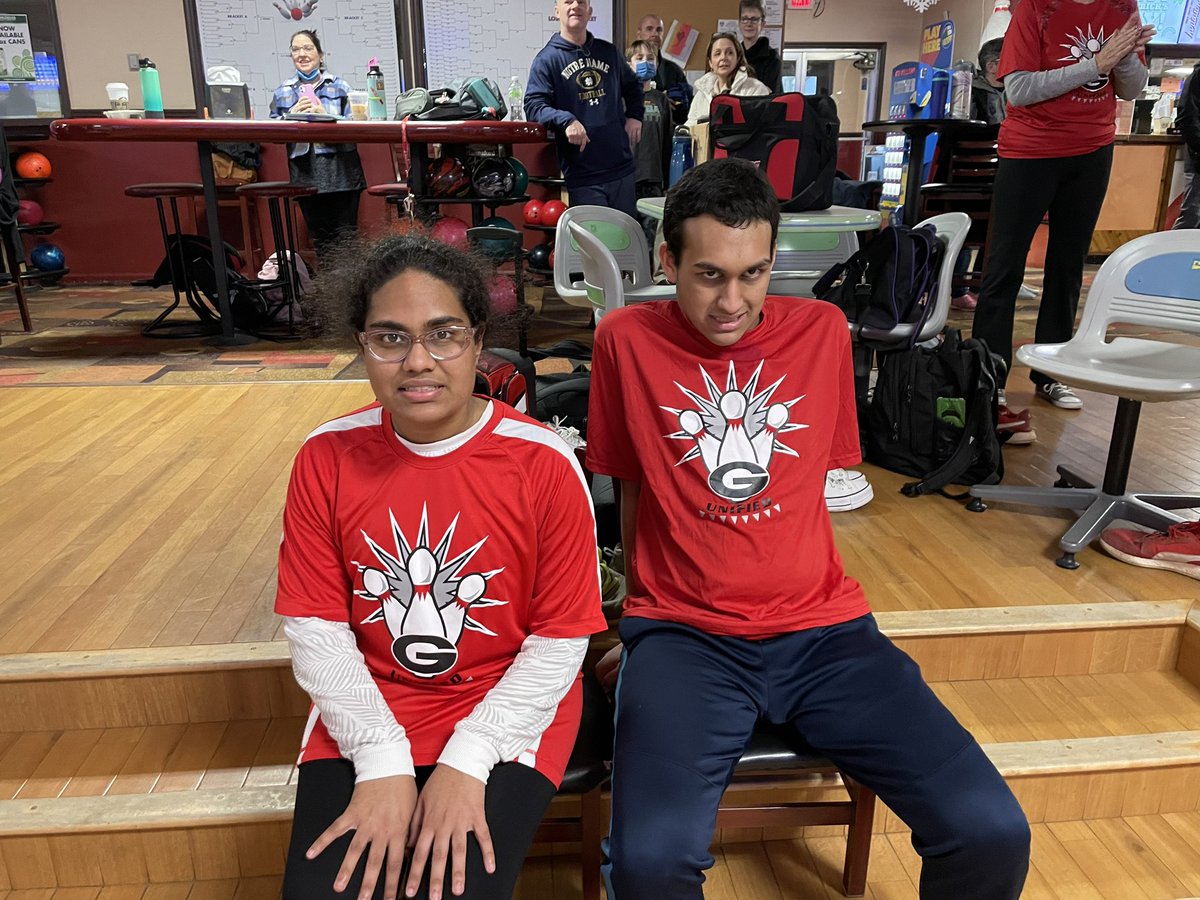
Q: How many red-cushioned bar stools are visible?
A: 3